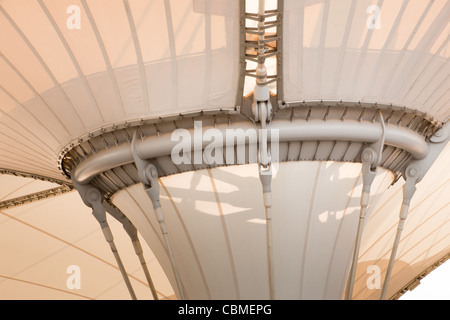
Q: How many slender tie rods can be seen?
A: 6